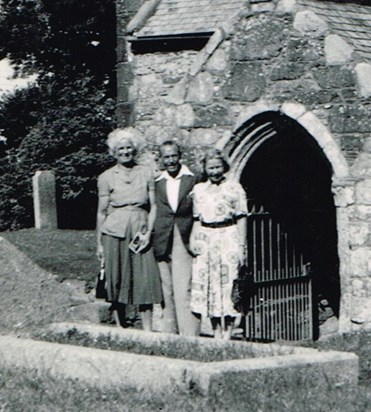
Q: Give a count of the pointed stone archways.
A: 1